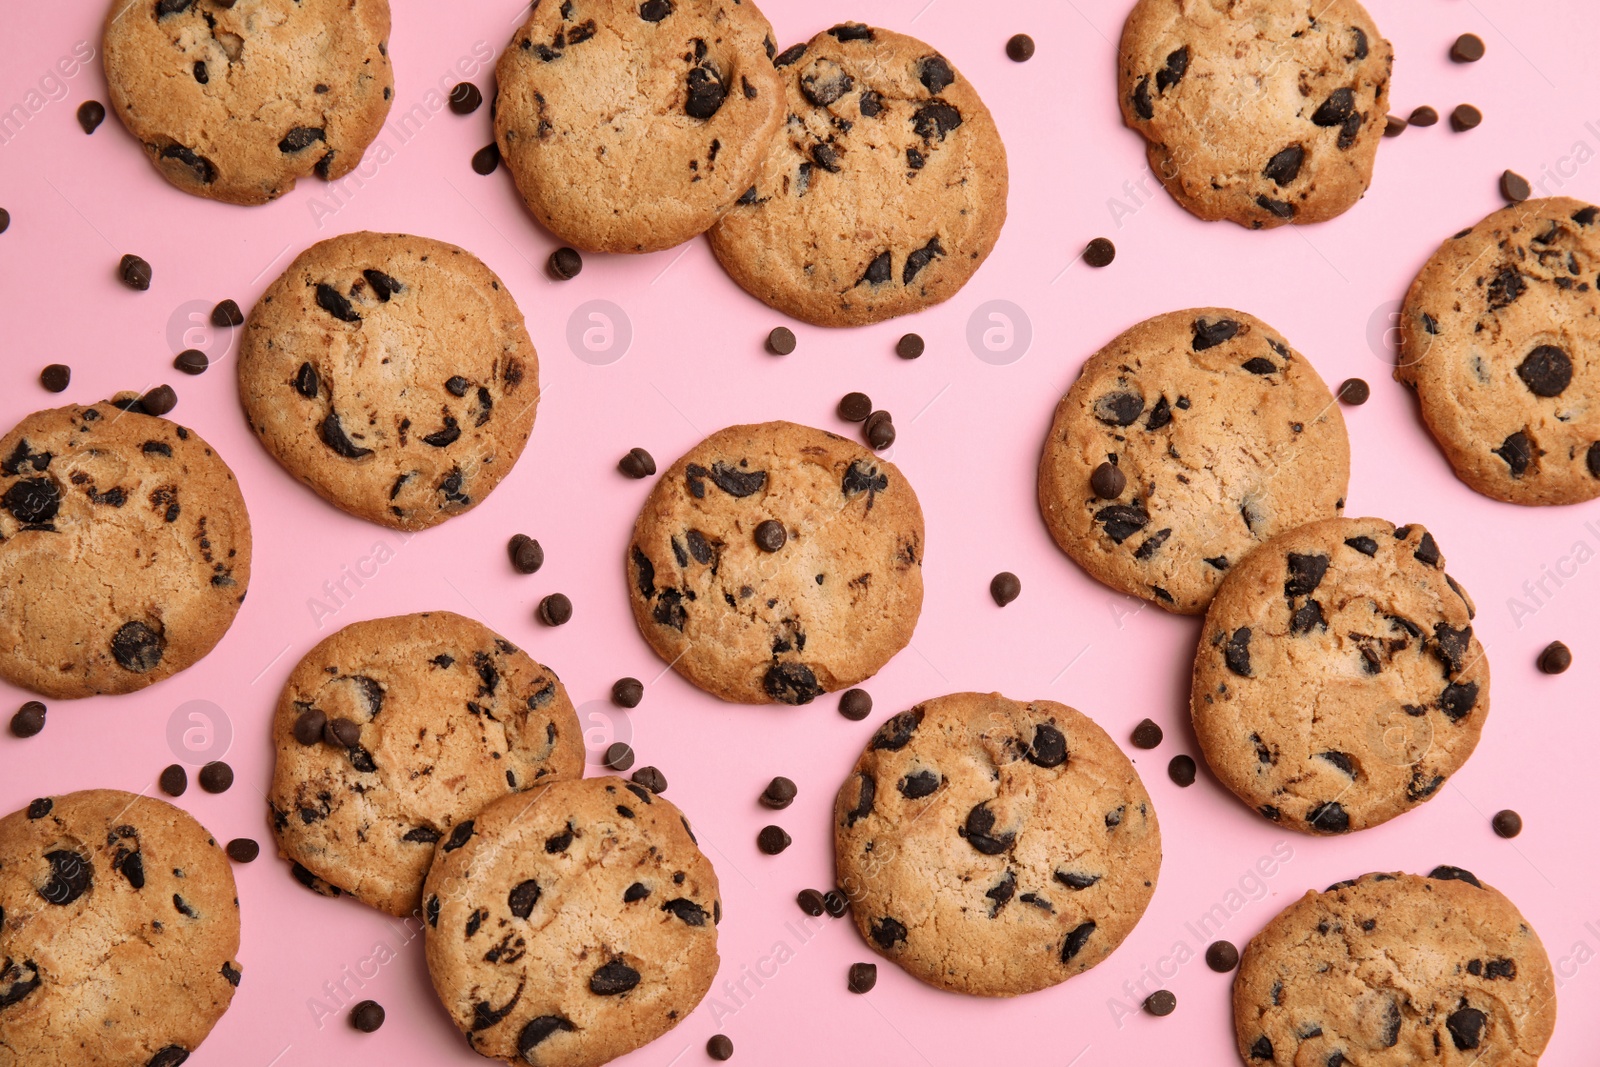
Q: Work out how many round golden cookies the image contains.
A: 15